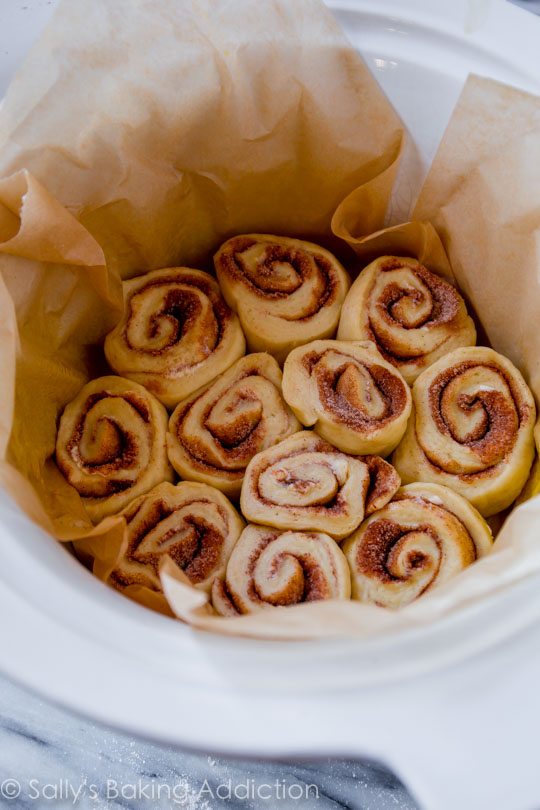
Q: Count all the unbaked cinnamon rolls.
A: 11